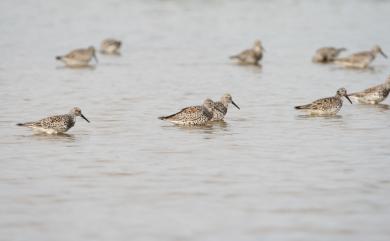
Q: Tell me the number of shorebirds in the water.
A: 10